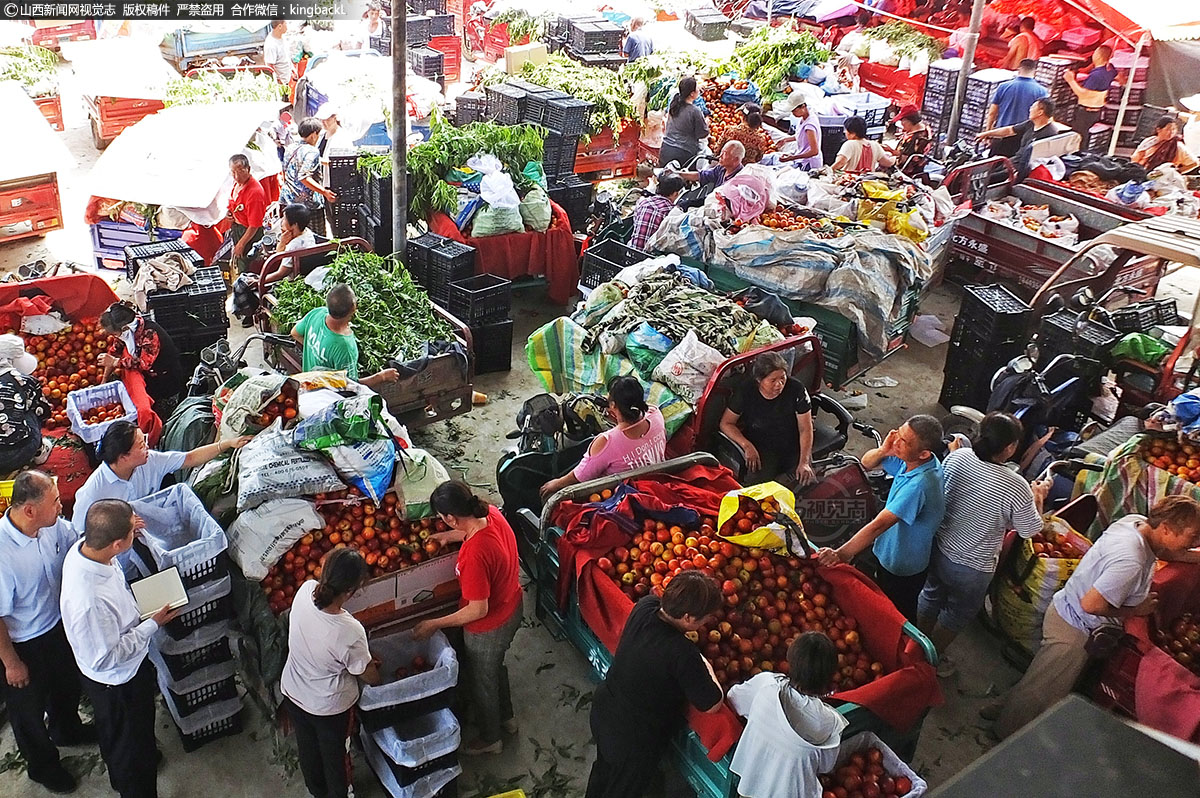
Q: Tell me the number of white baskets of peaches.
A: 3